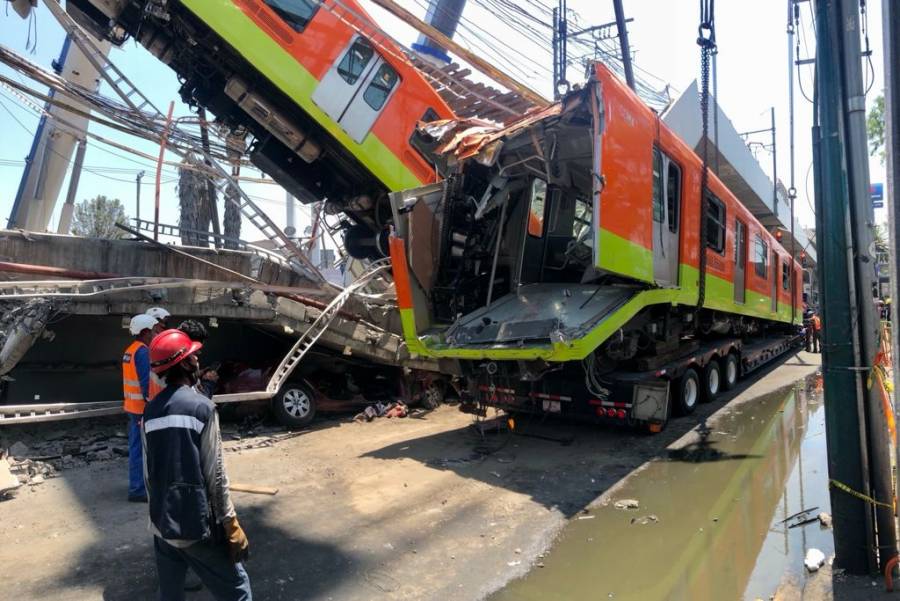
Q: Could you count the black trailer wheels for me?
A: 3